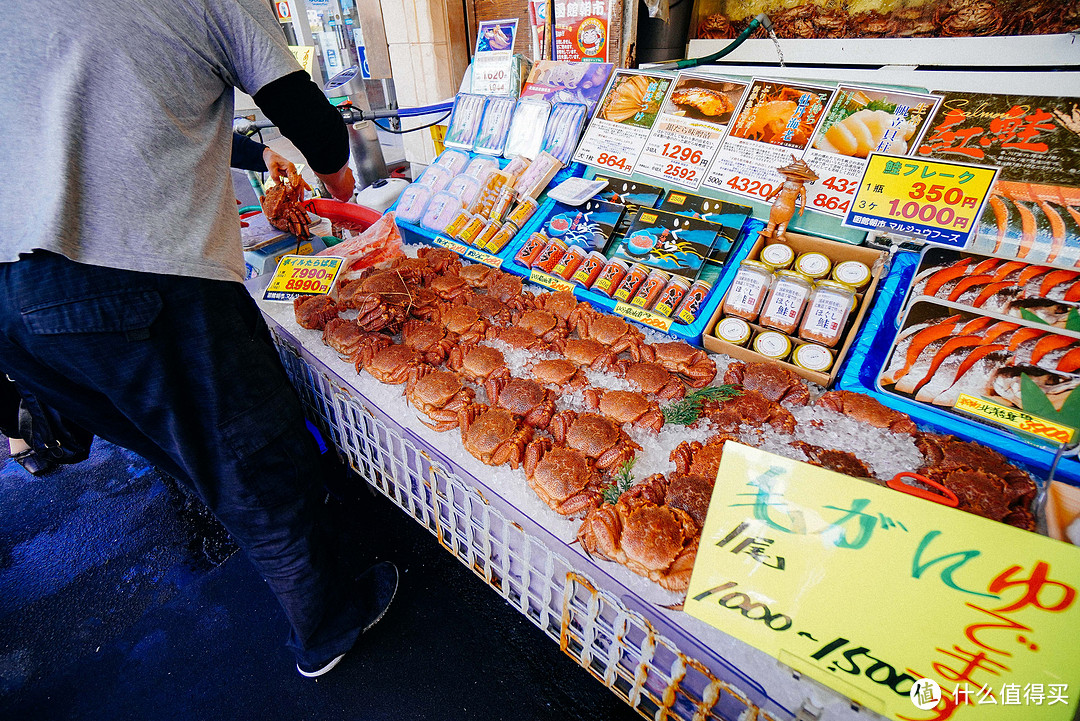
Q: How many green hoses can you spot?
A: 1